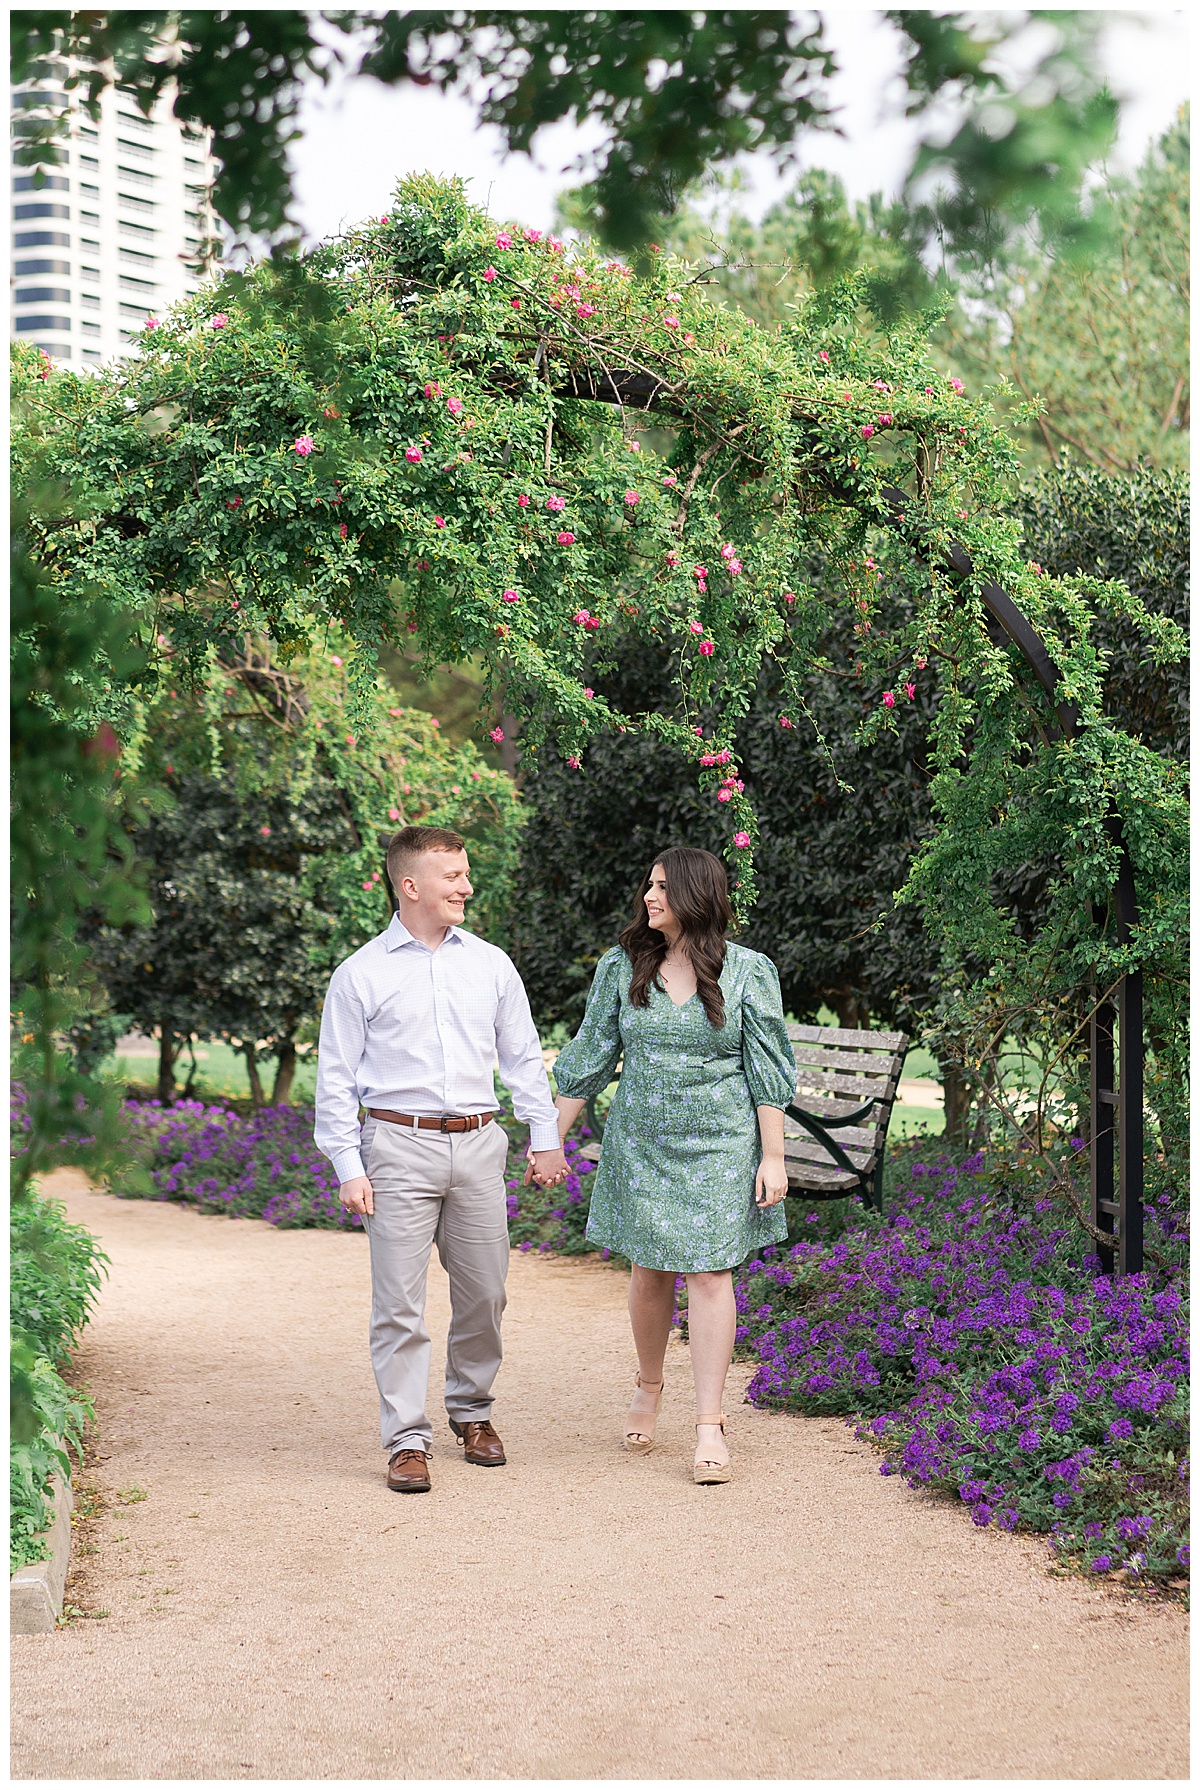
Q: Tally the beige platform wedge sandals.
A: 2